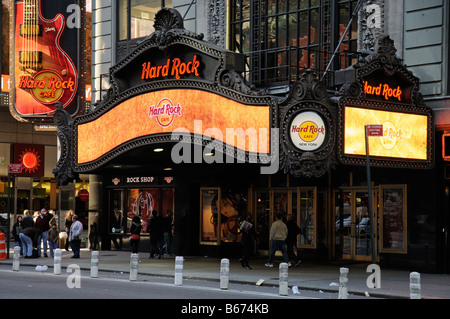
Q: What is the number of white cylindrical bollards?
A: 9